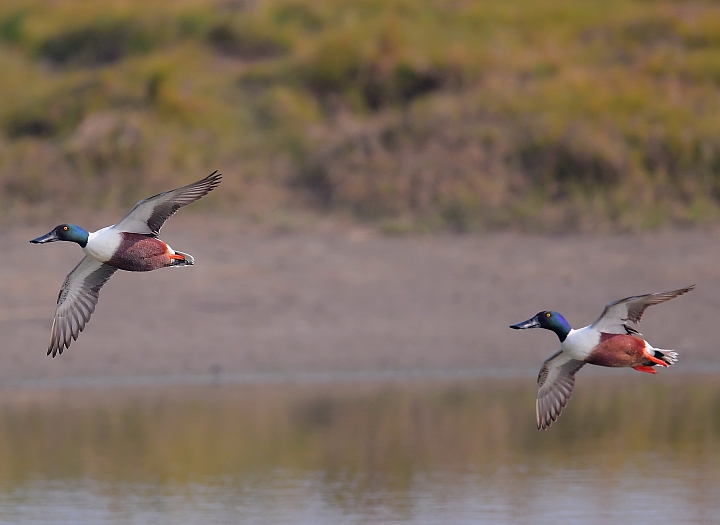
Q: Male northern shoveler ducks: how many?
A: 2